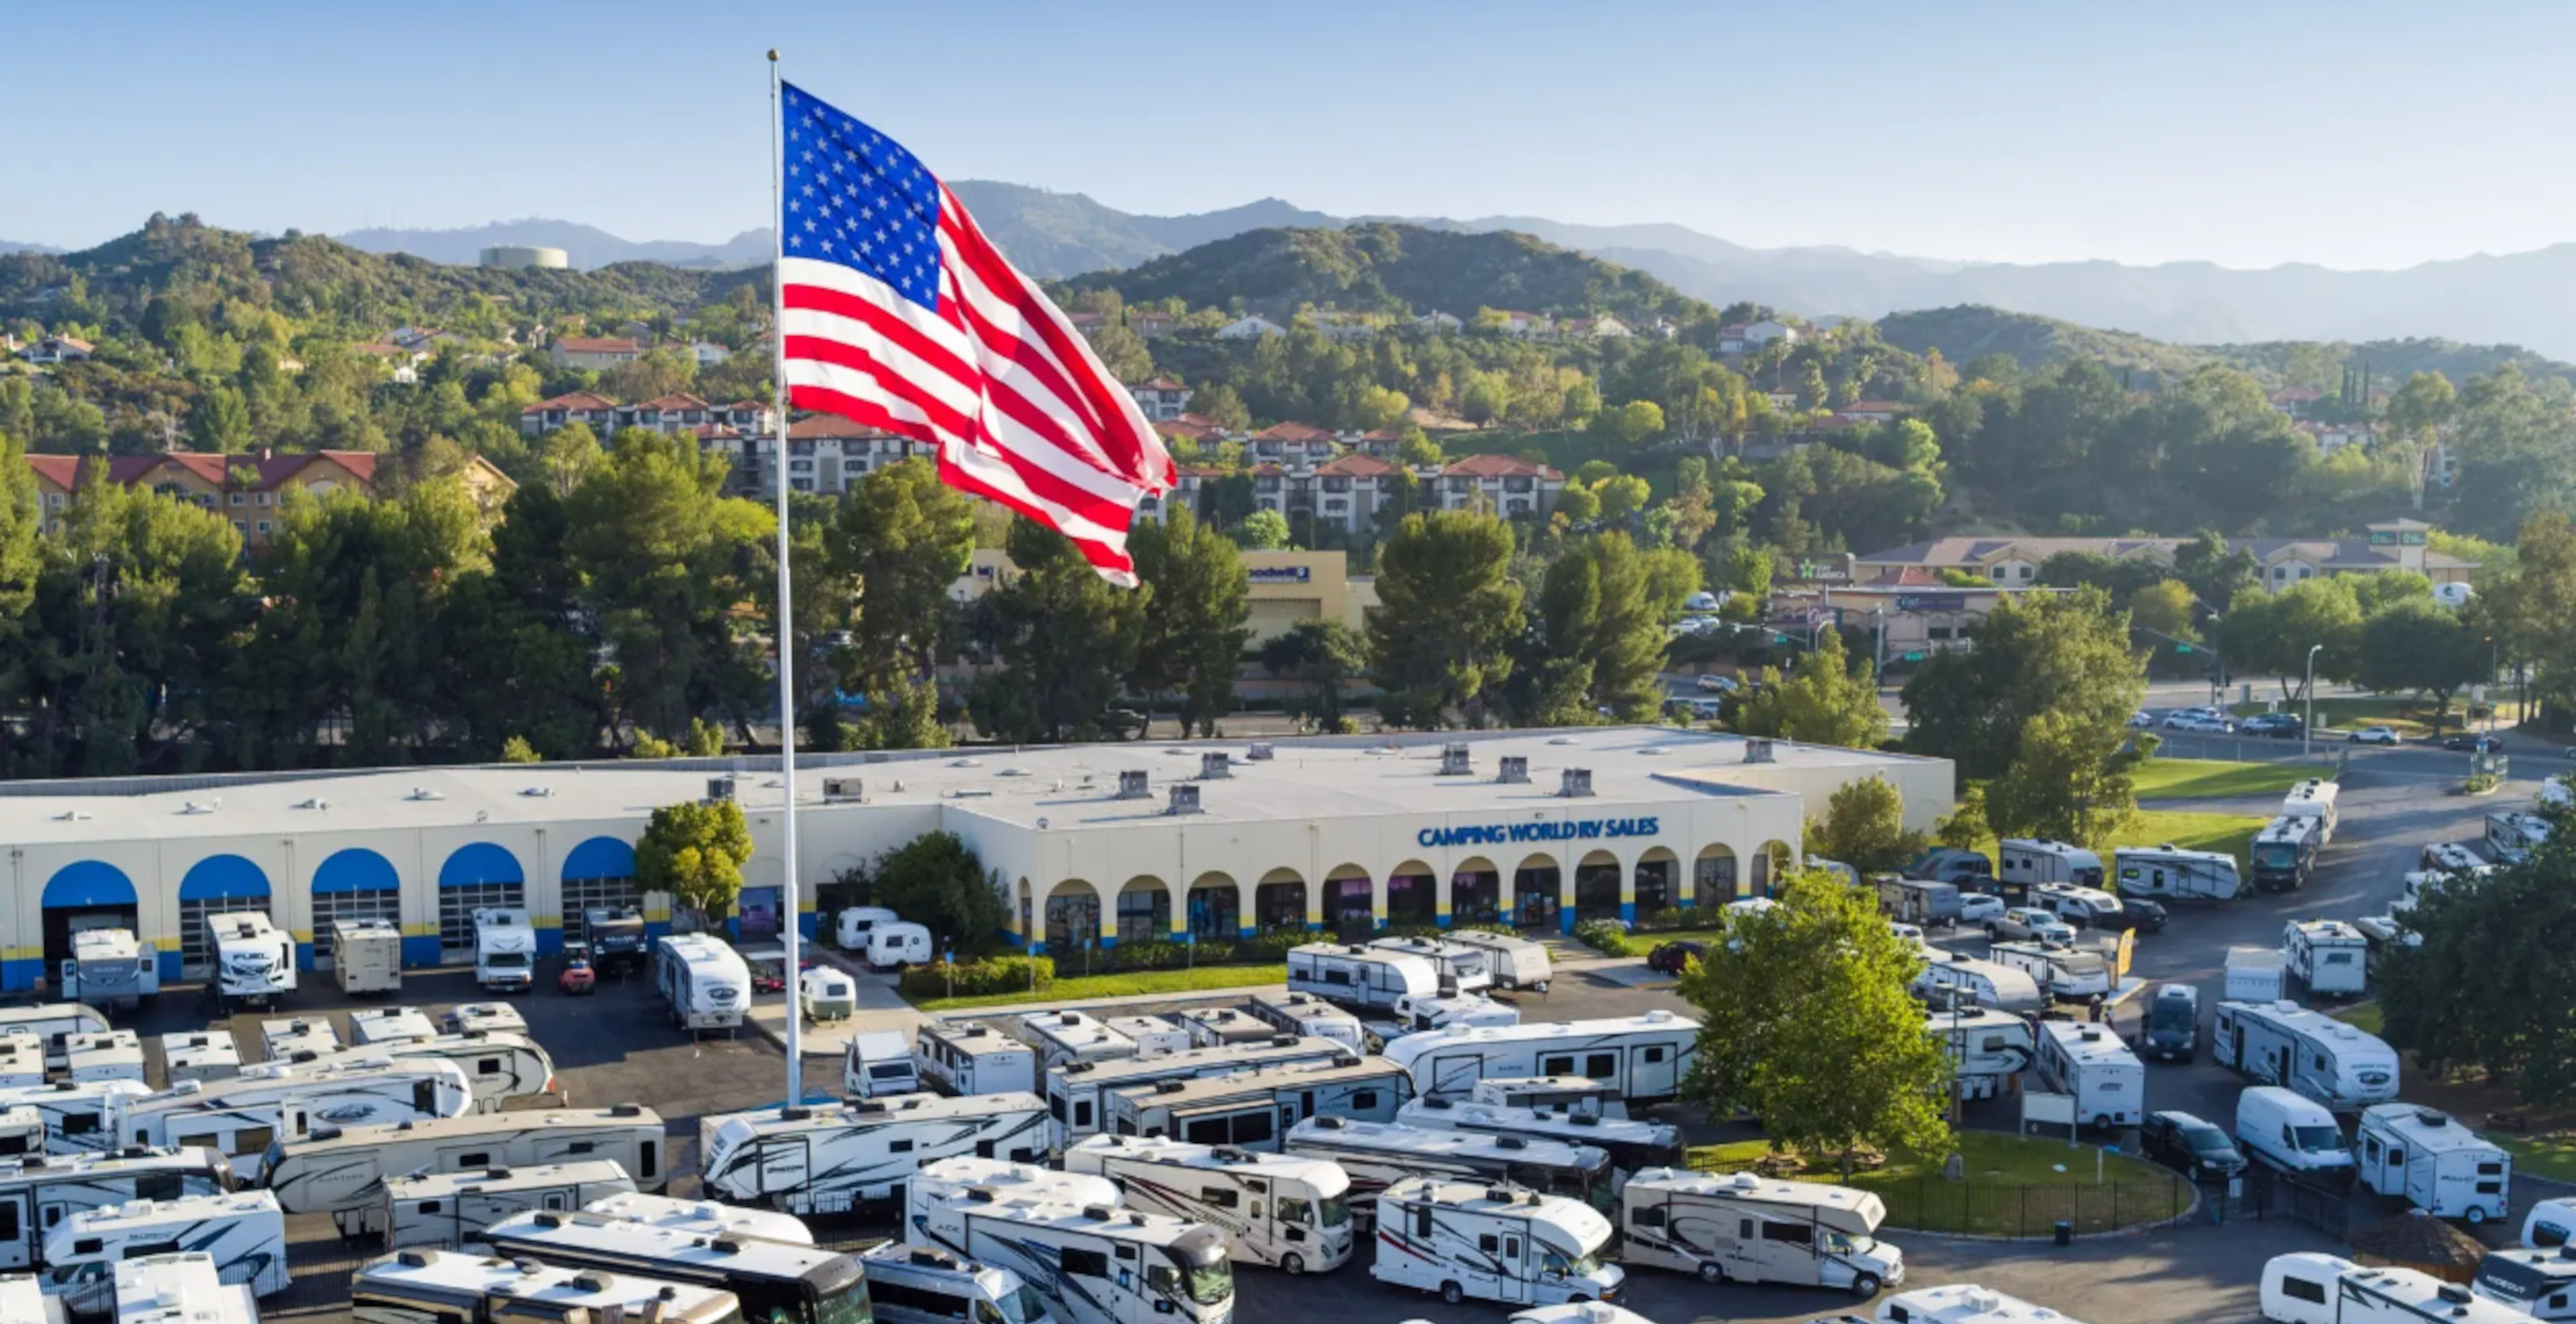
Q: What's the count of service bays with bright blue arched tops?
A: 5